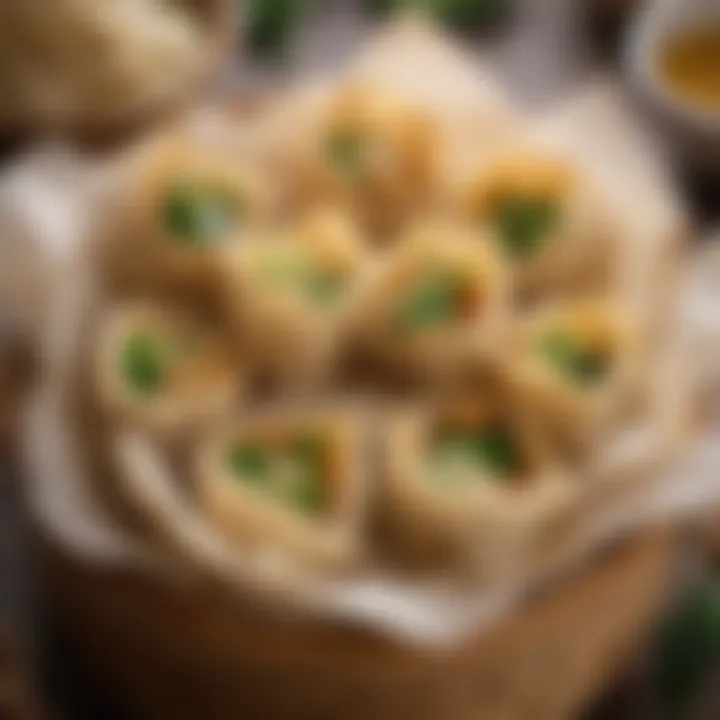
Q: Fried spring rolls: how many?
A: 9